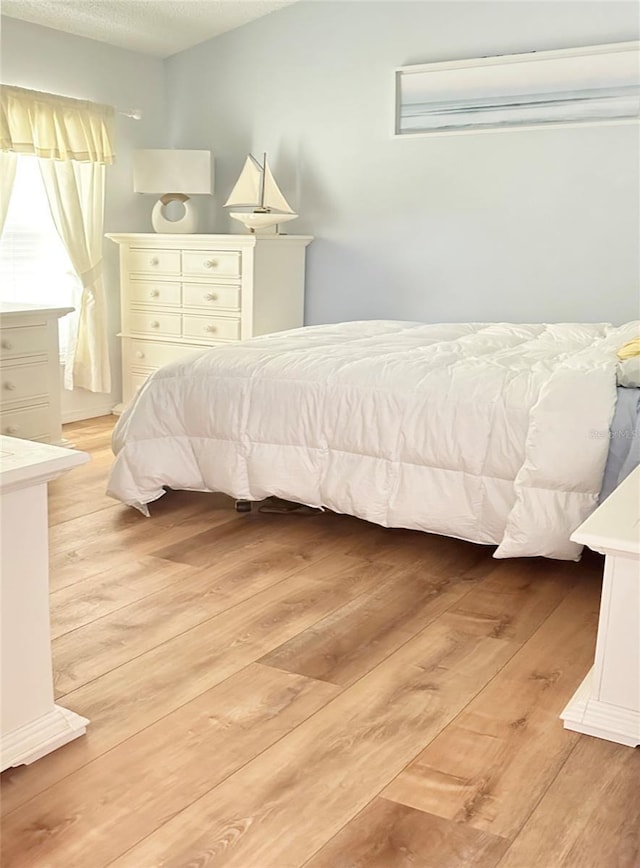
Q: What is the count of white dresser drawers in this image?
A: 11